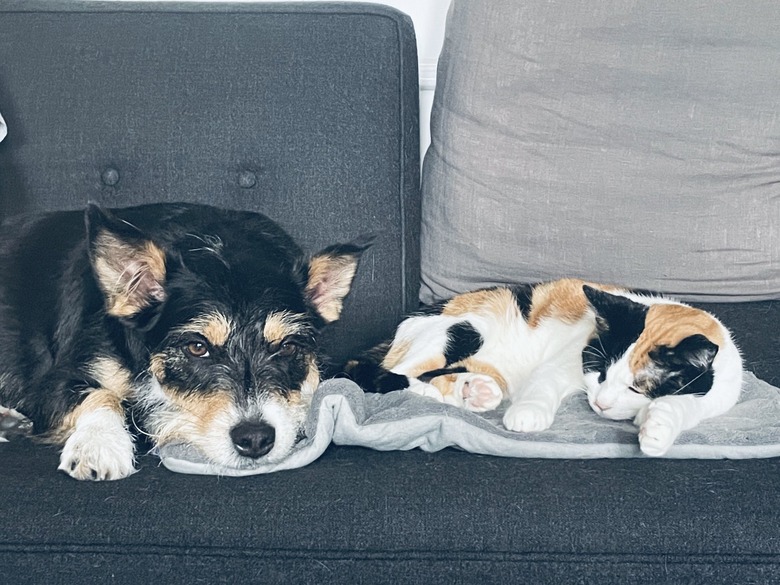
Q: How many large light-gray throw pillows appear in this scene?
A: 1